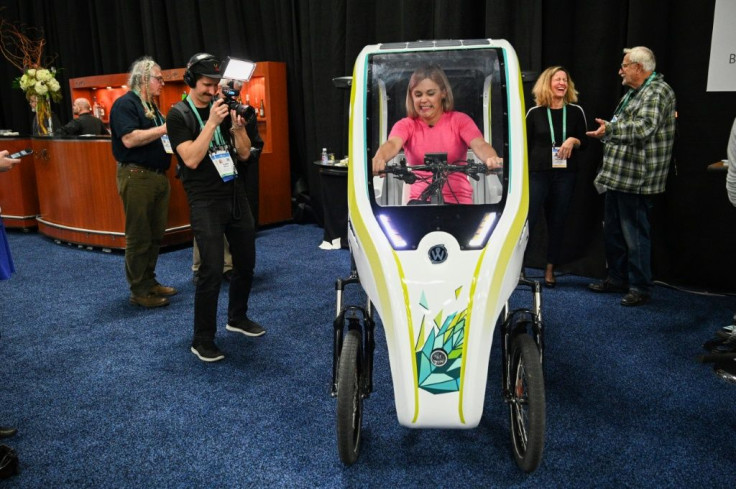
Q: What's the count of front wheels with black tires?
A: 2